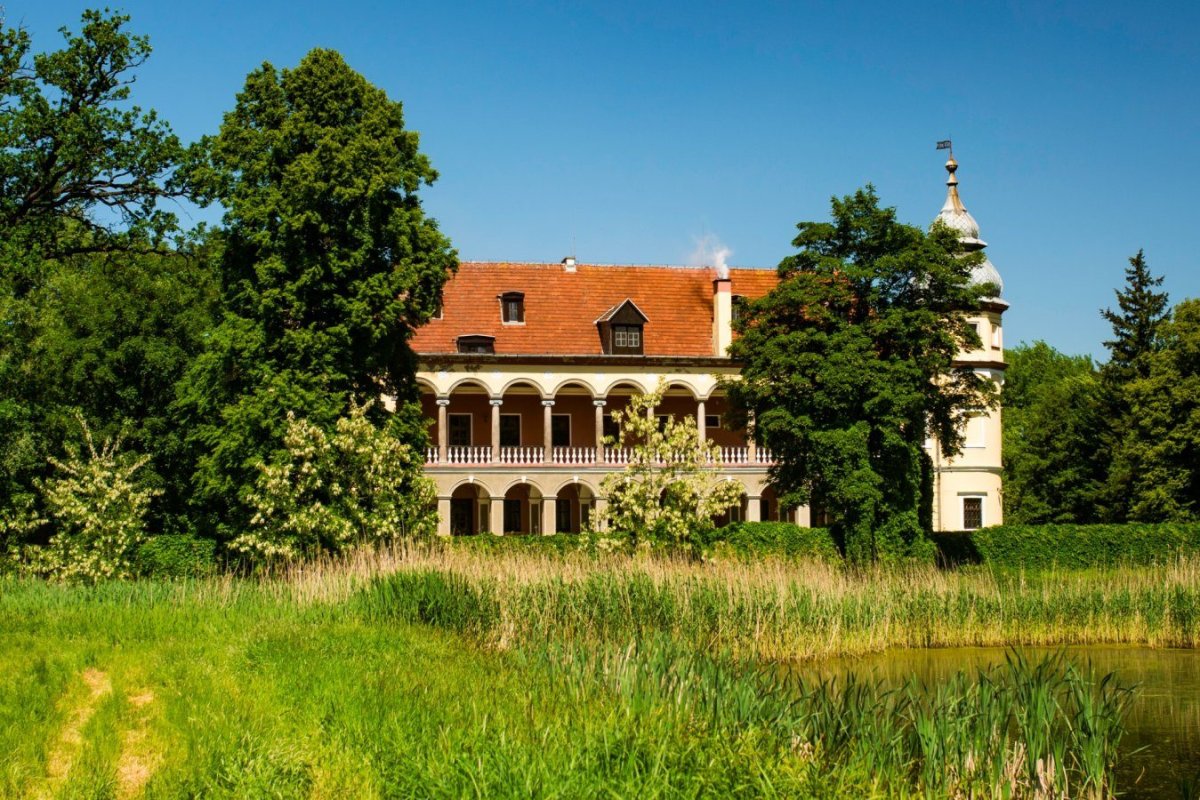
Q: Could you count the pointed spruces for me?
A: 1